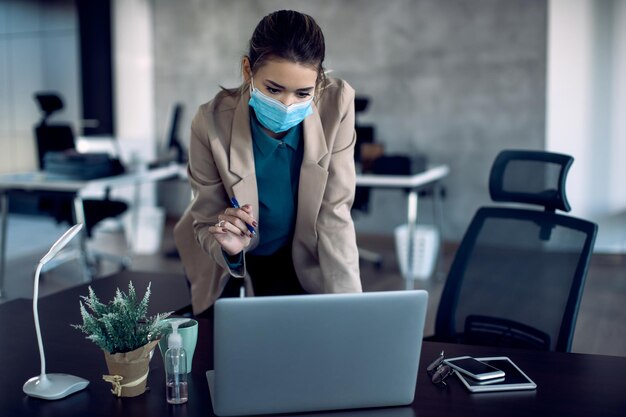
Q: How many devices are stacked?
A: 2